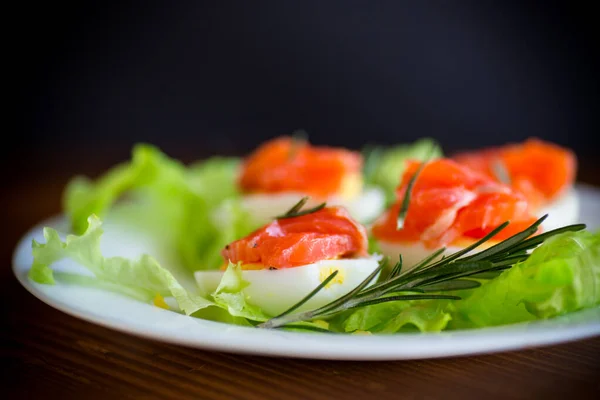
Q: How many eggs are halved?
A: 4